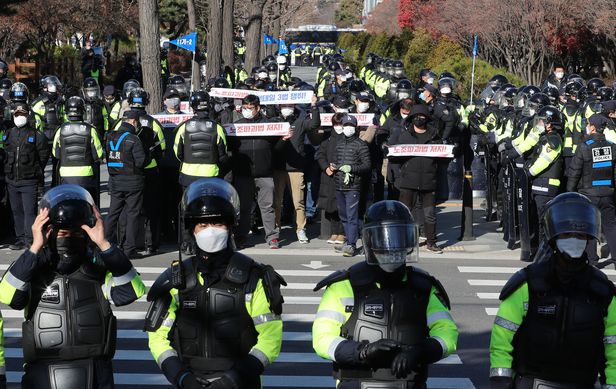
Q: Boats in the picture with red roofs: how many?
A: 0